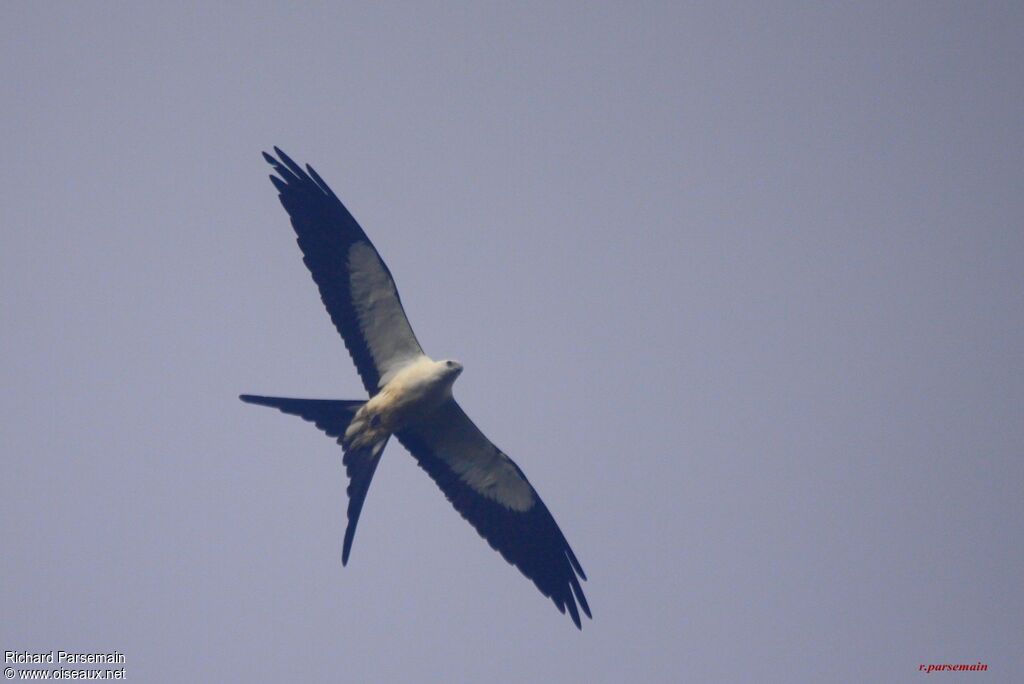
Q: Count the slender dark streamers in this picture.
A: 2